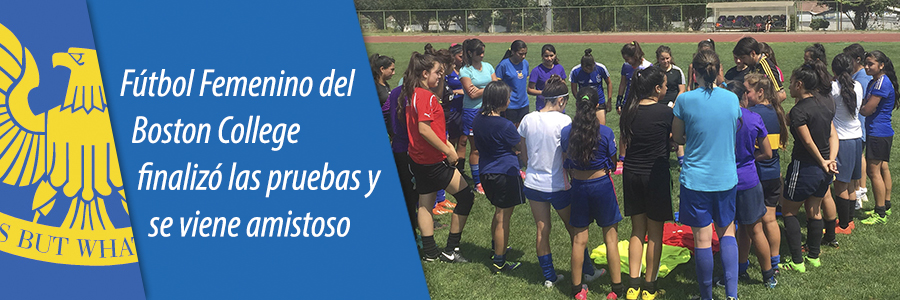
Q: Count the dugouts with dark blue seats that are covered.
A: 1